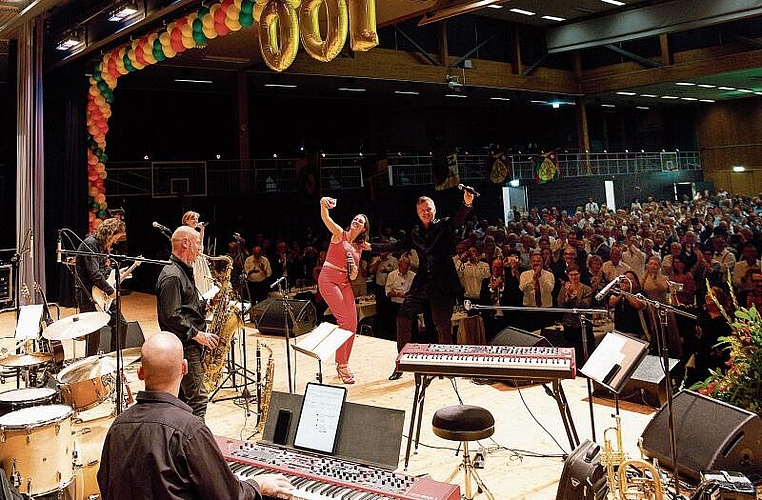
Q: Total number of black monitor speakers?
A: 5